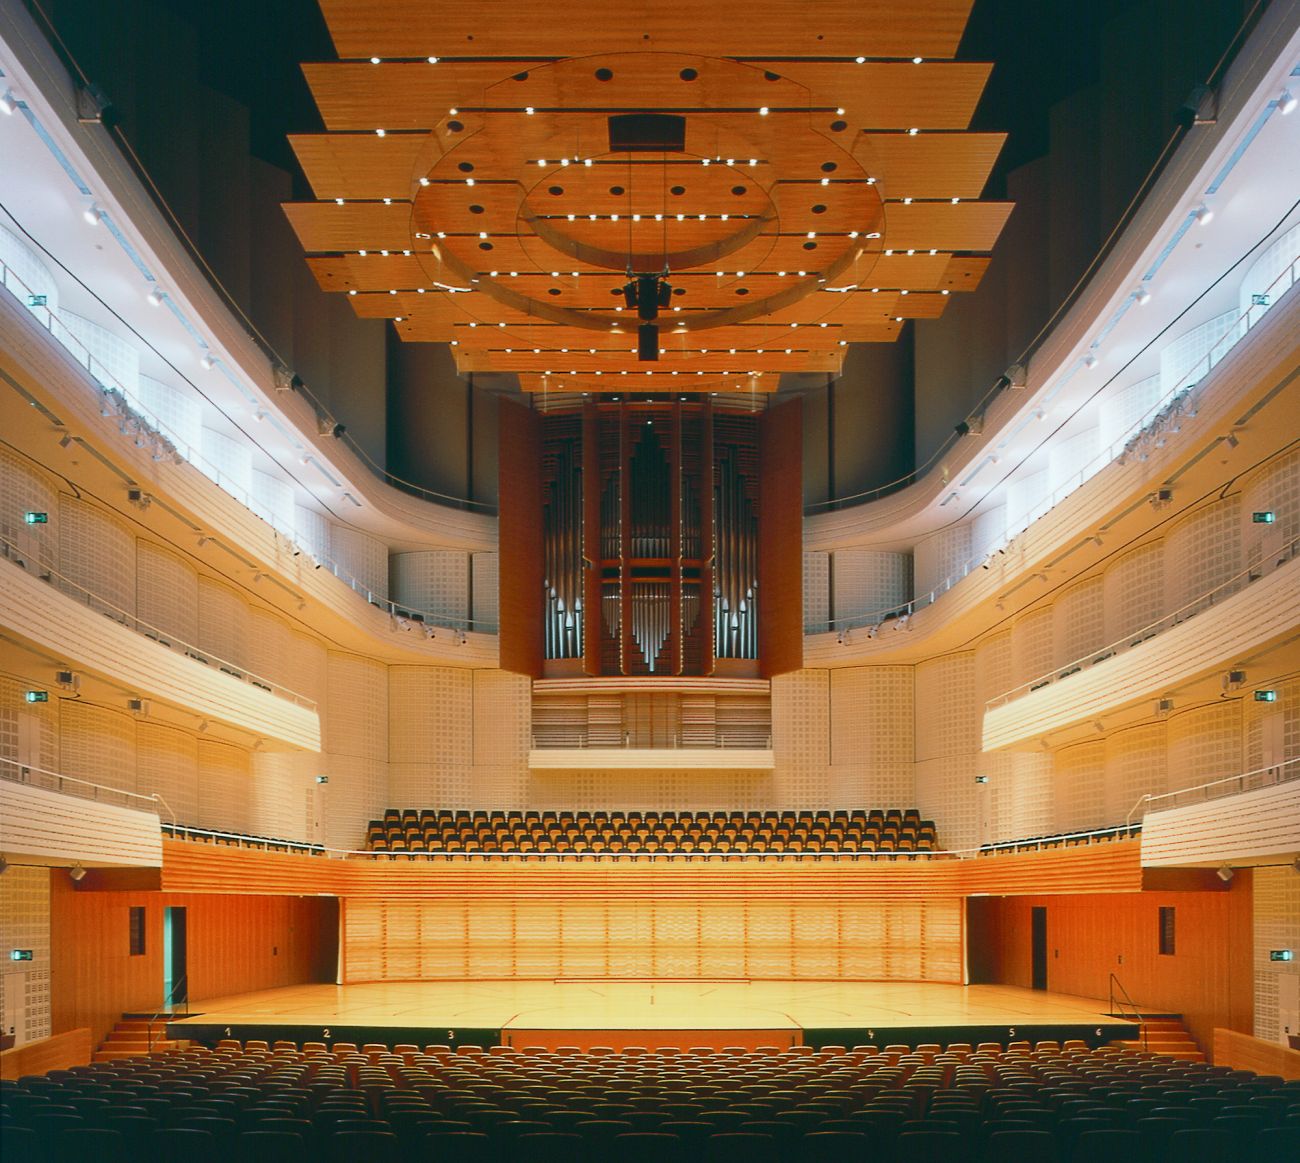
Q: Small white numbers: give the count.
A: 6